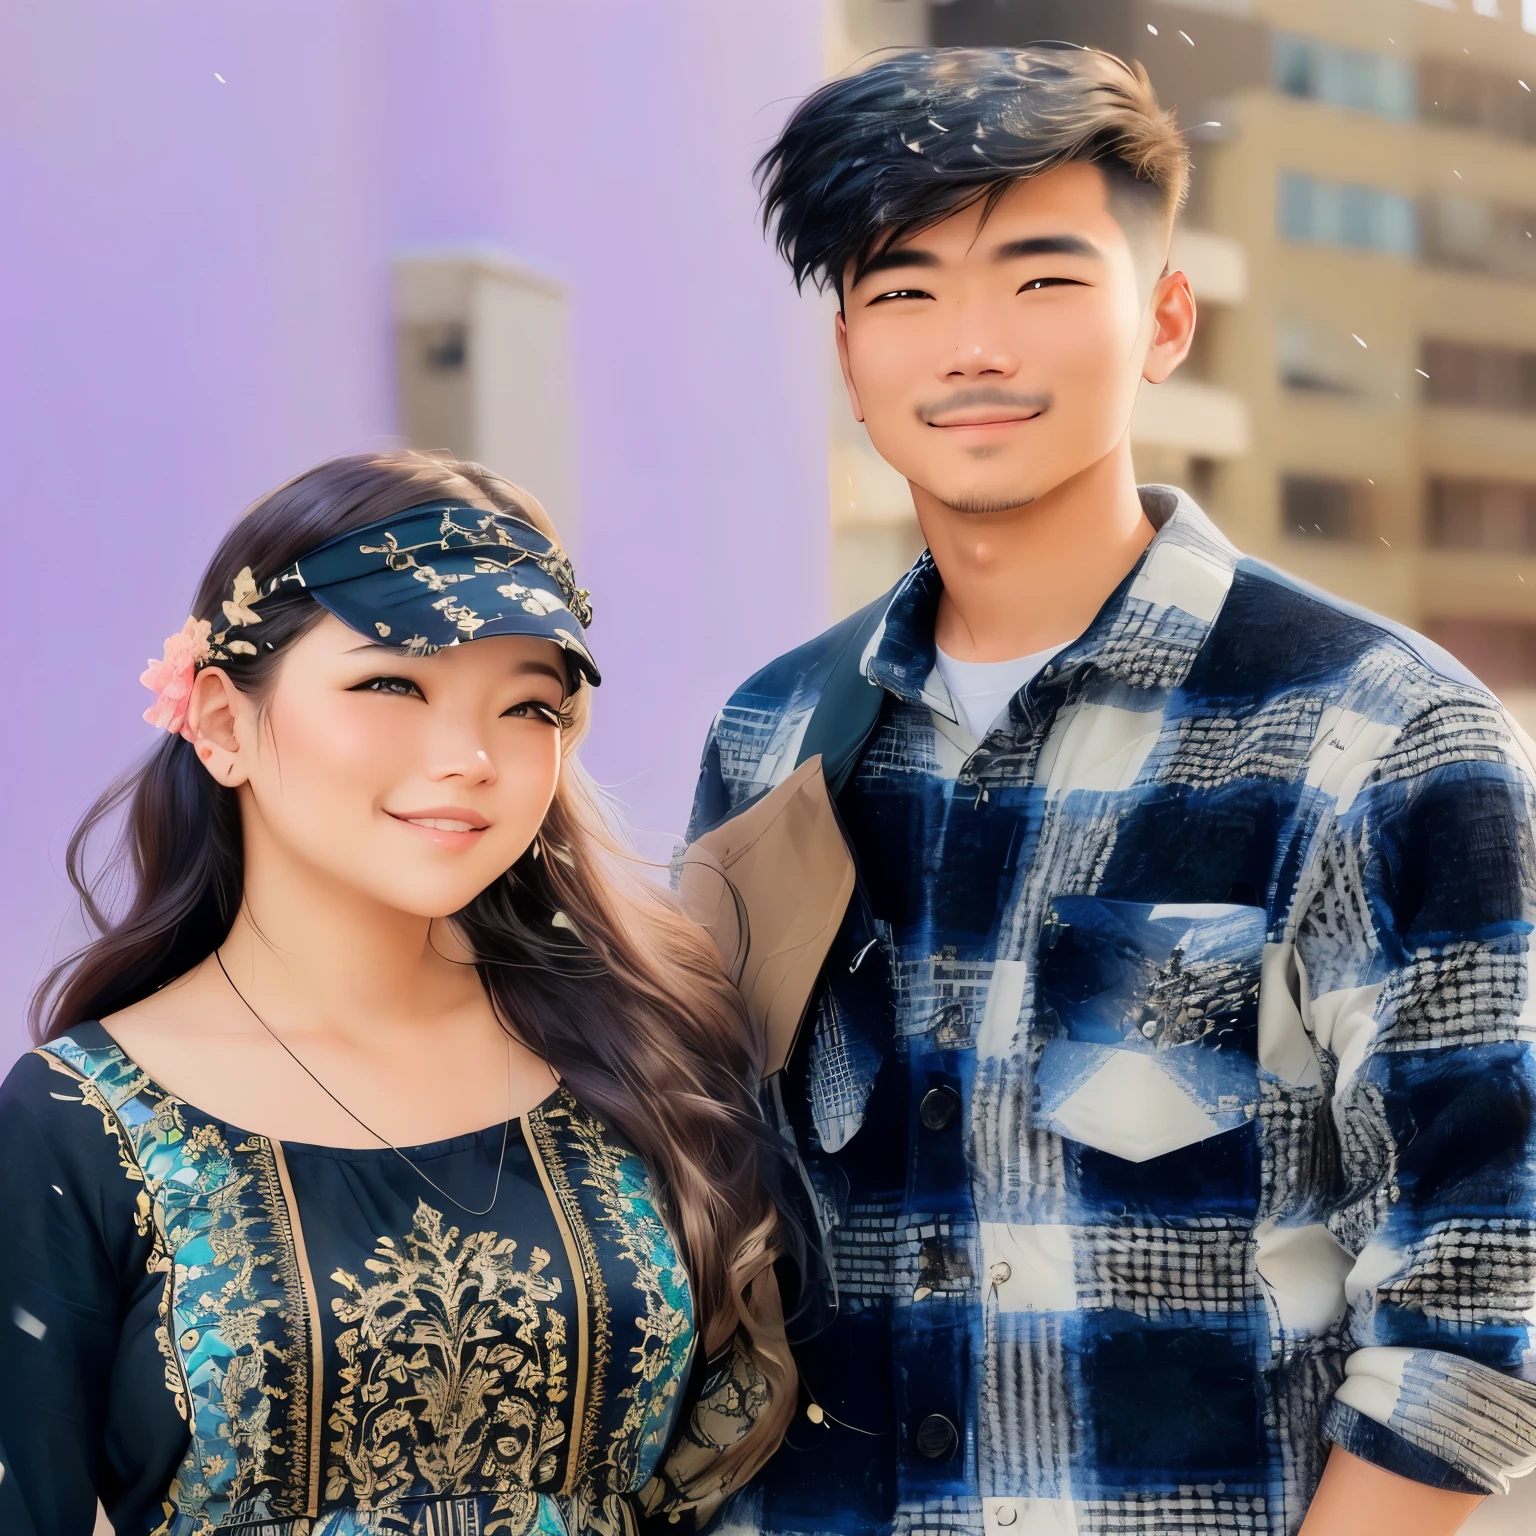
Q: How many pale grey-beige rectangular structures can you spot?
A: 1